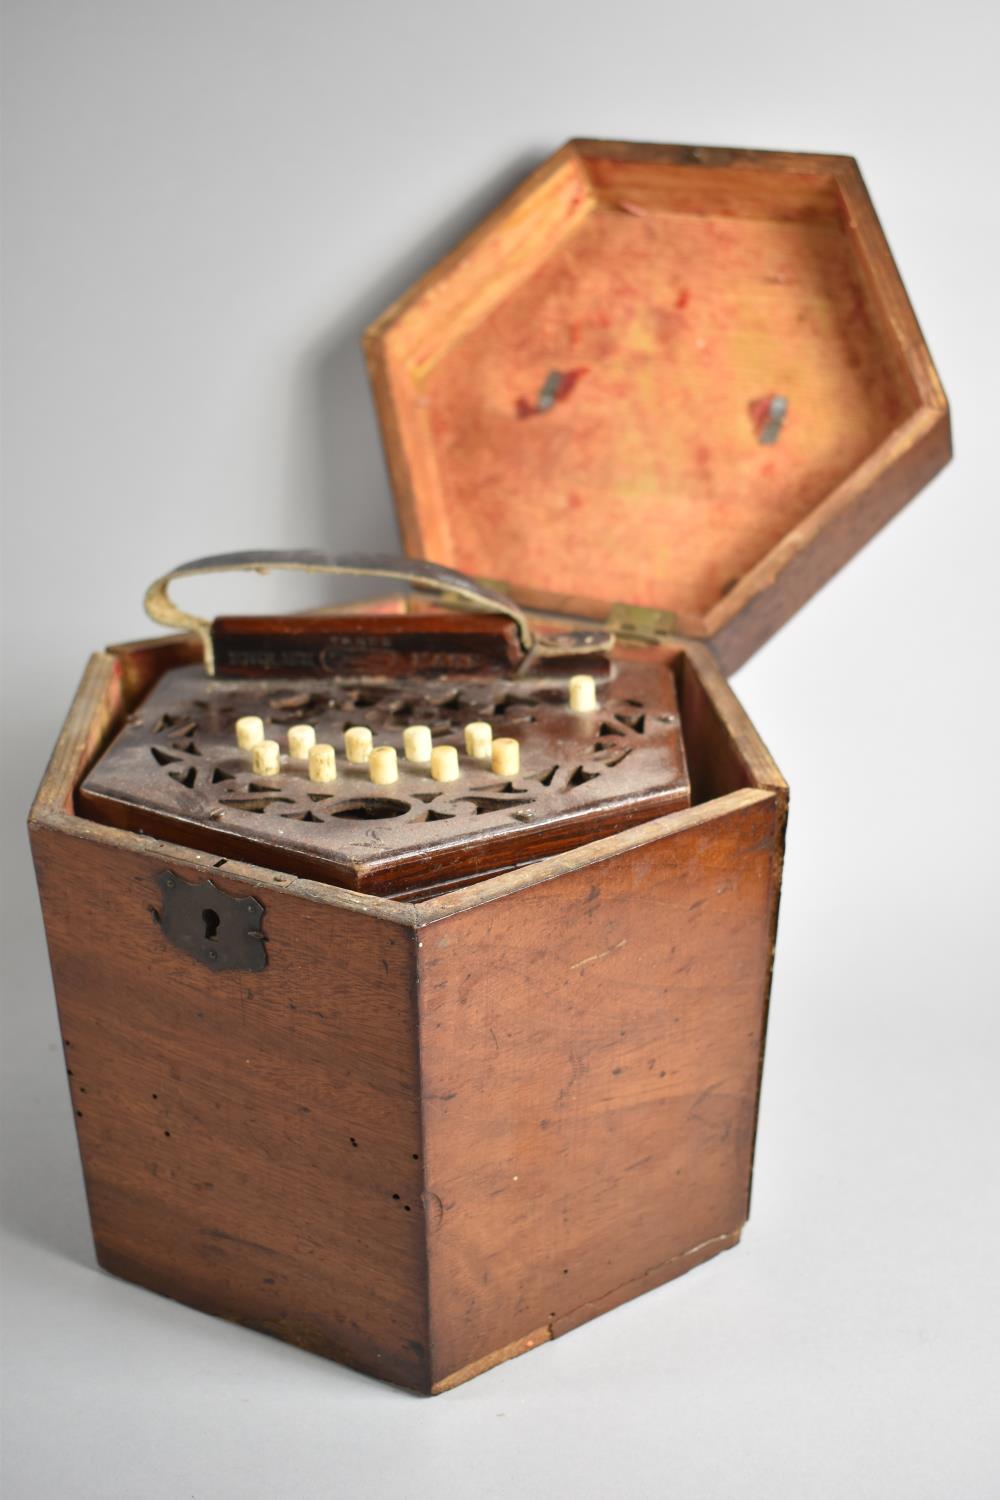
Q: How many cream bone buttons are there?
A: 11